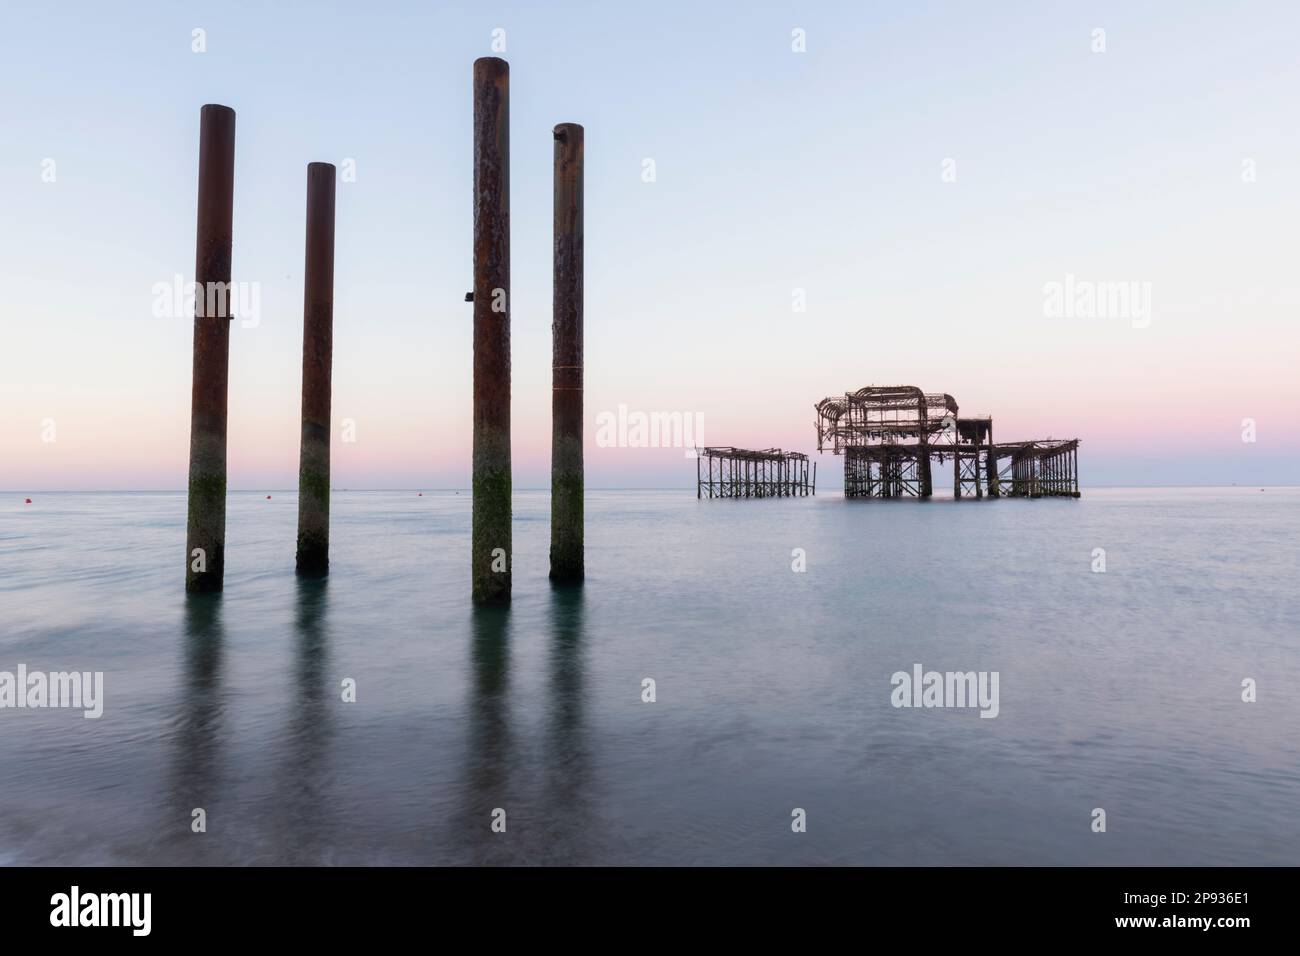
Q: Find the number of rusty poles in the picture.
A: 4